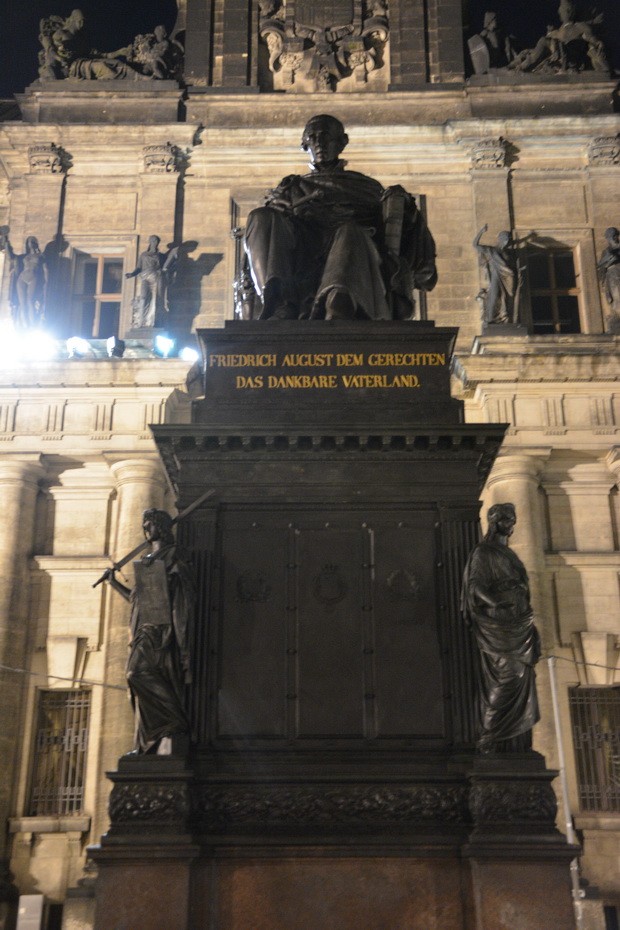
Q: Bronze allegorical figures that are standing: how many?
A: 2